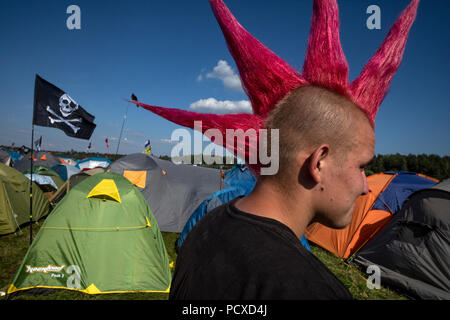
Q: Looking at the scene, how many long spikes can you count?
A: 4